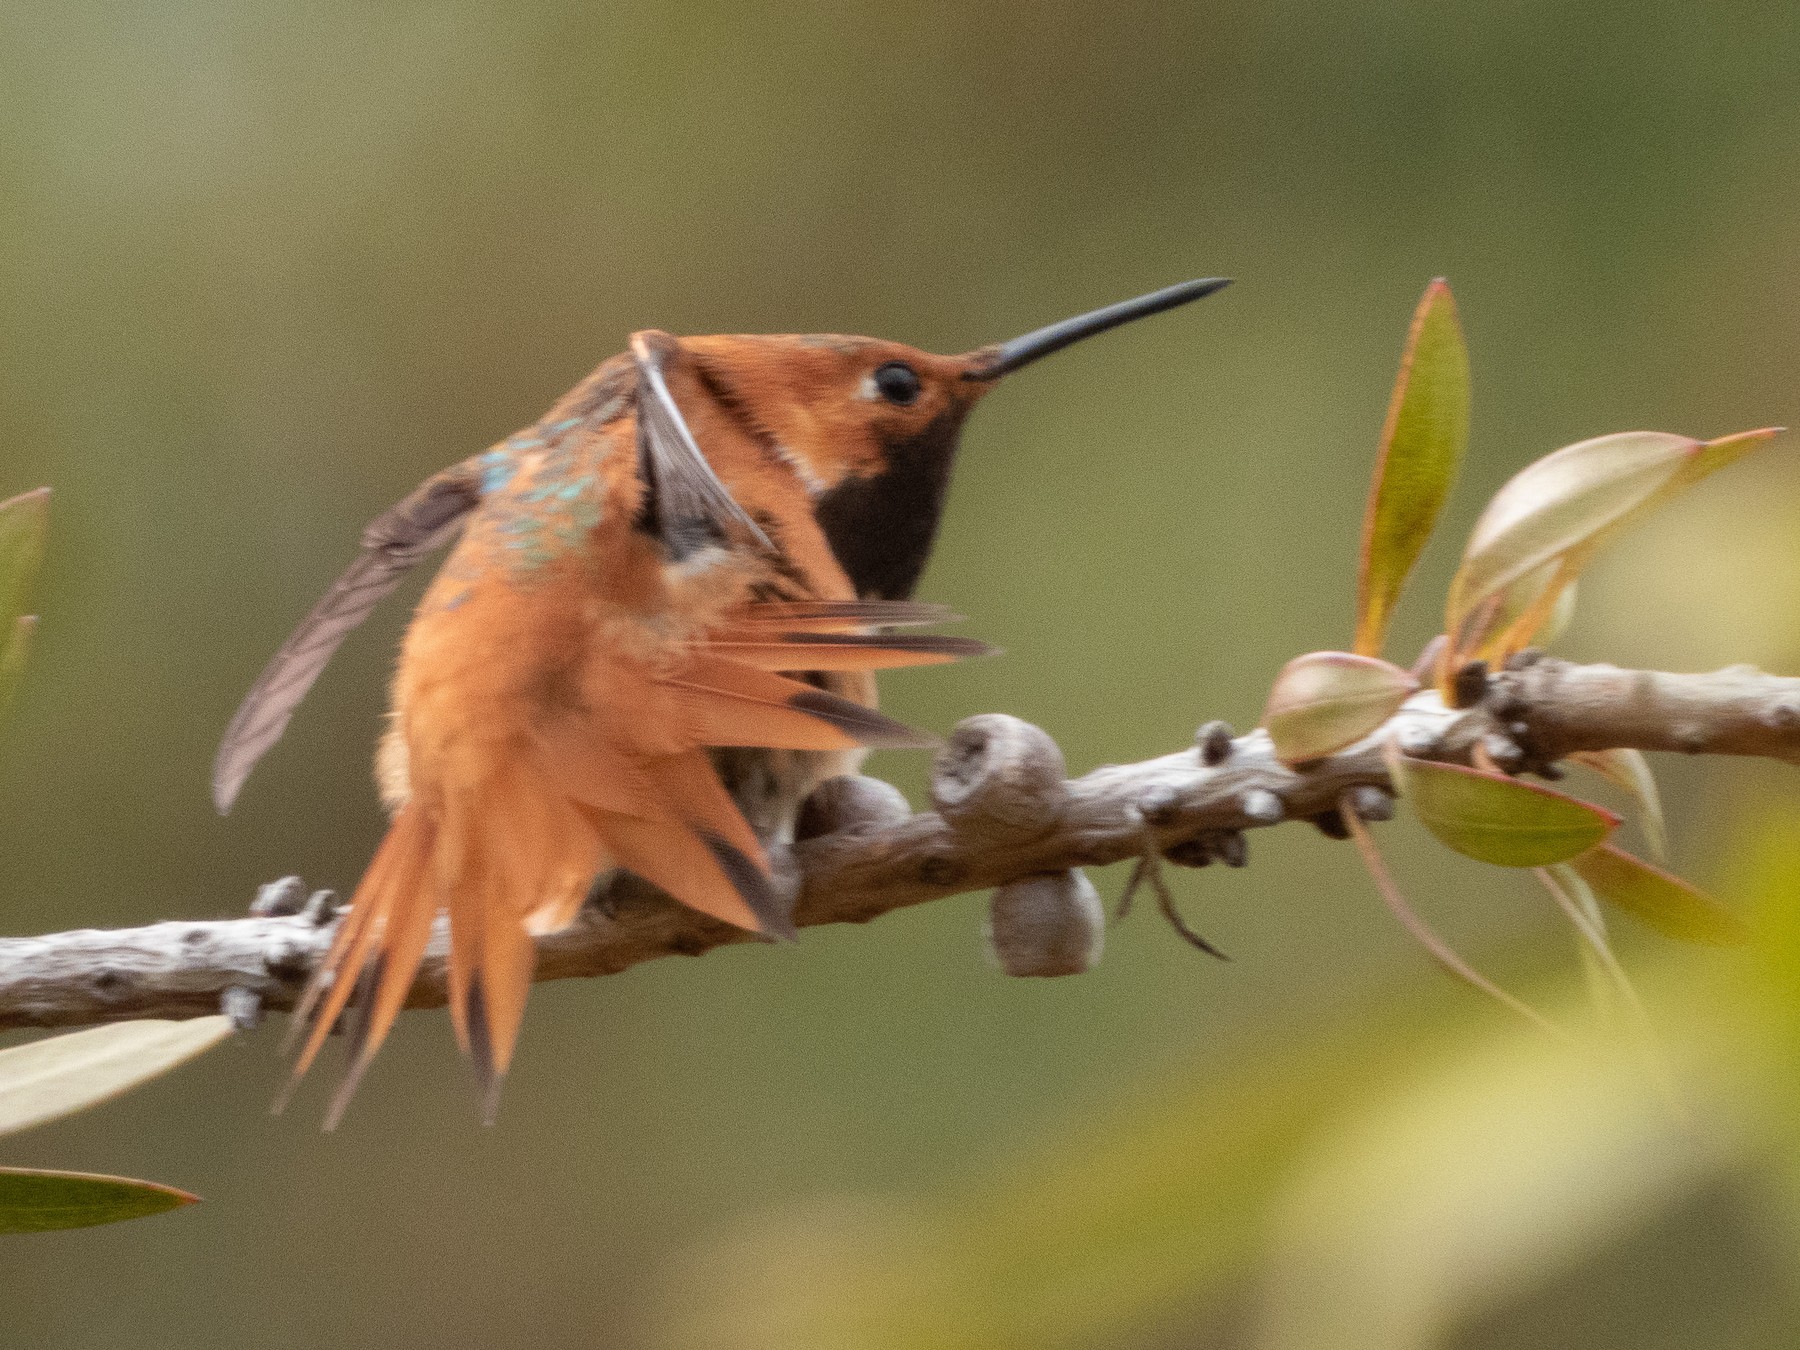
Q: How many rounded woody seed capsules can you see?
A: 3